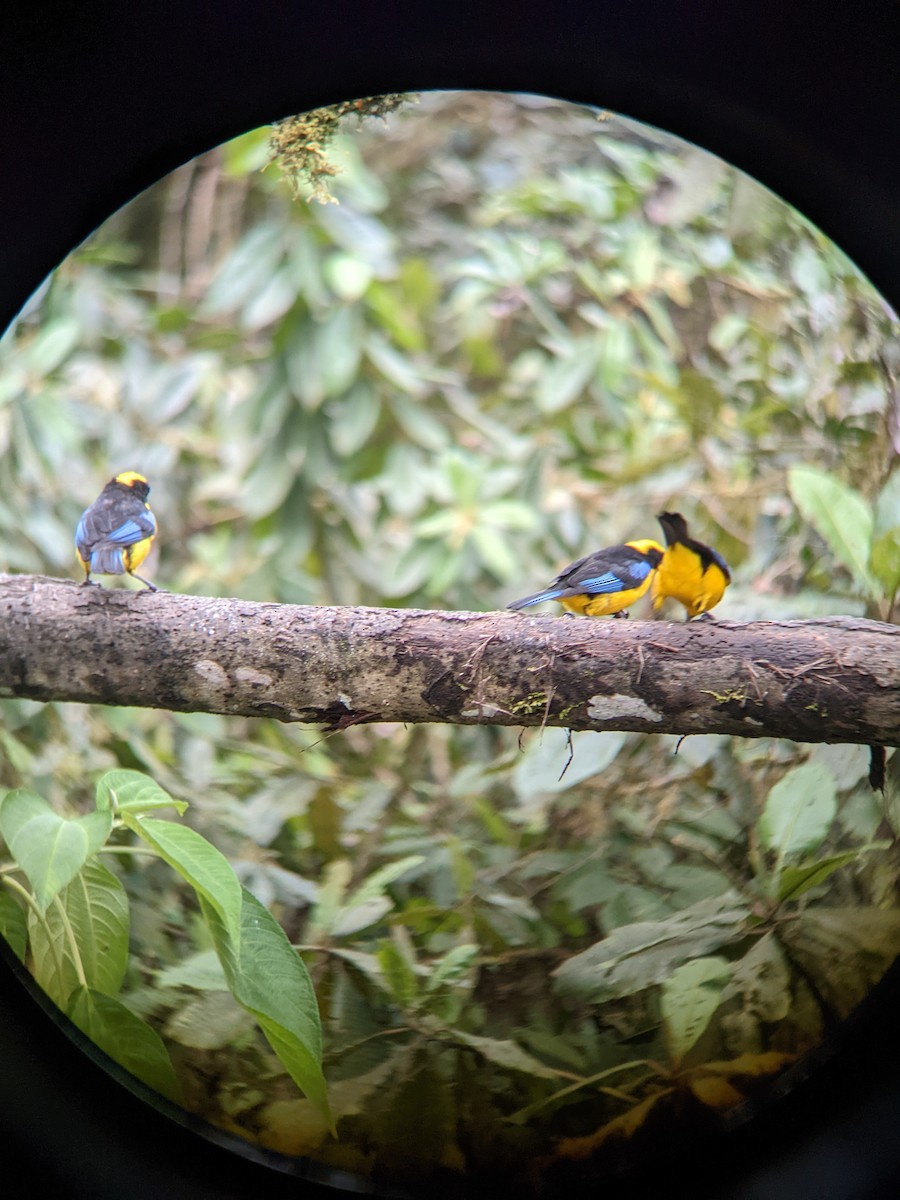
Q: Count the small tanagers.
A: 3